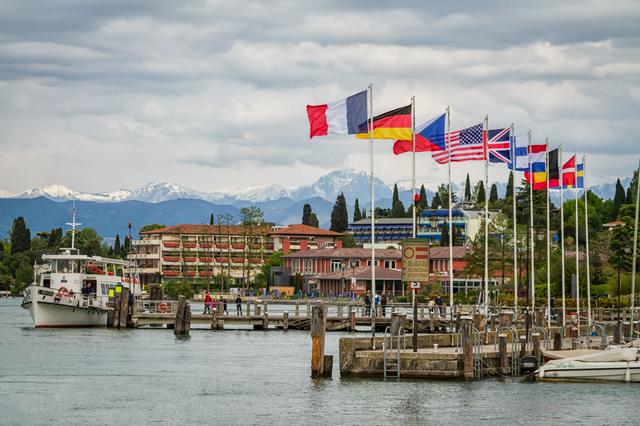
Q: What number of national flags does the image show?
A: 10